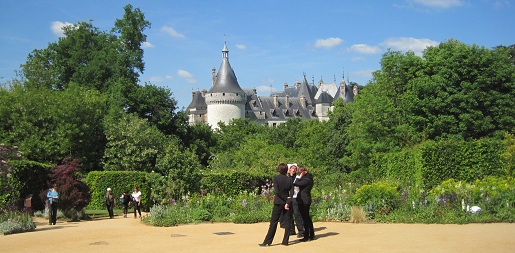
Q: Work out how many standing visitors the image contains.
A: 7